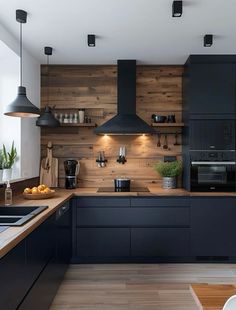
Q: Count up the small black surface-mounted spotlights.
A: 3